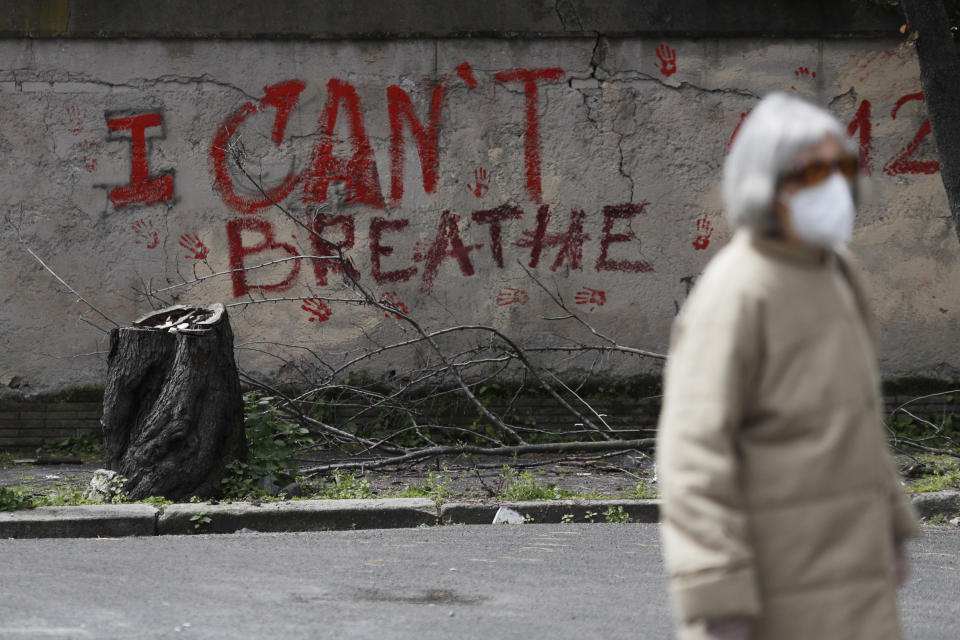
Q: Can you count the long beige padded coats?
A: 1